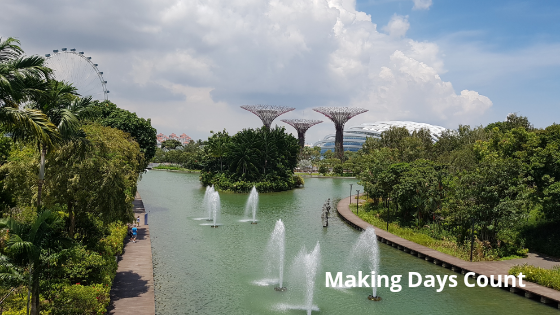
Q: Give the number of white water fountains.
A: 6